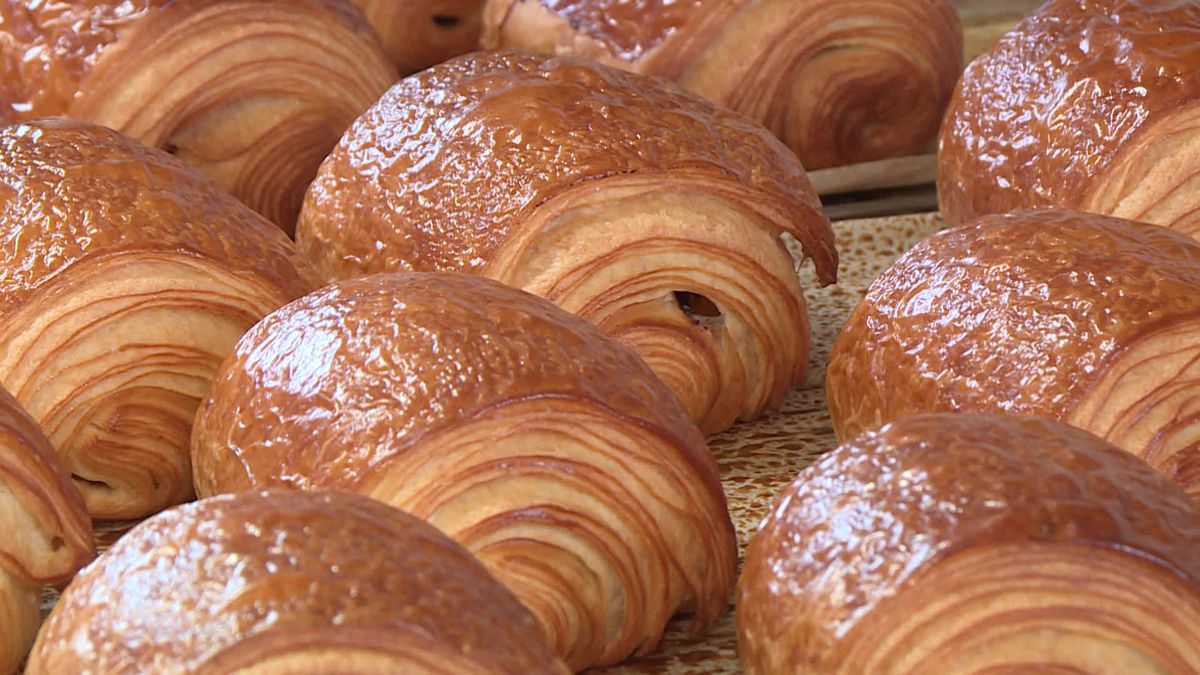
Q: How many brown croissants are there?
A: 11